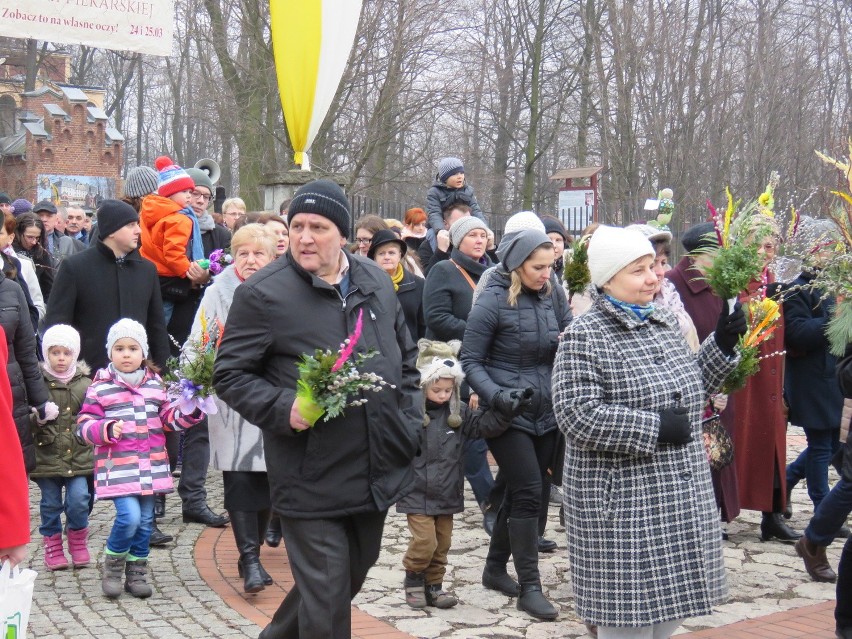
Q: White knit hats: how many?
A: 4